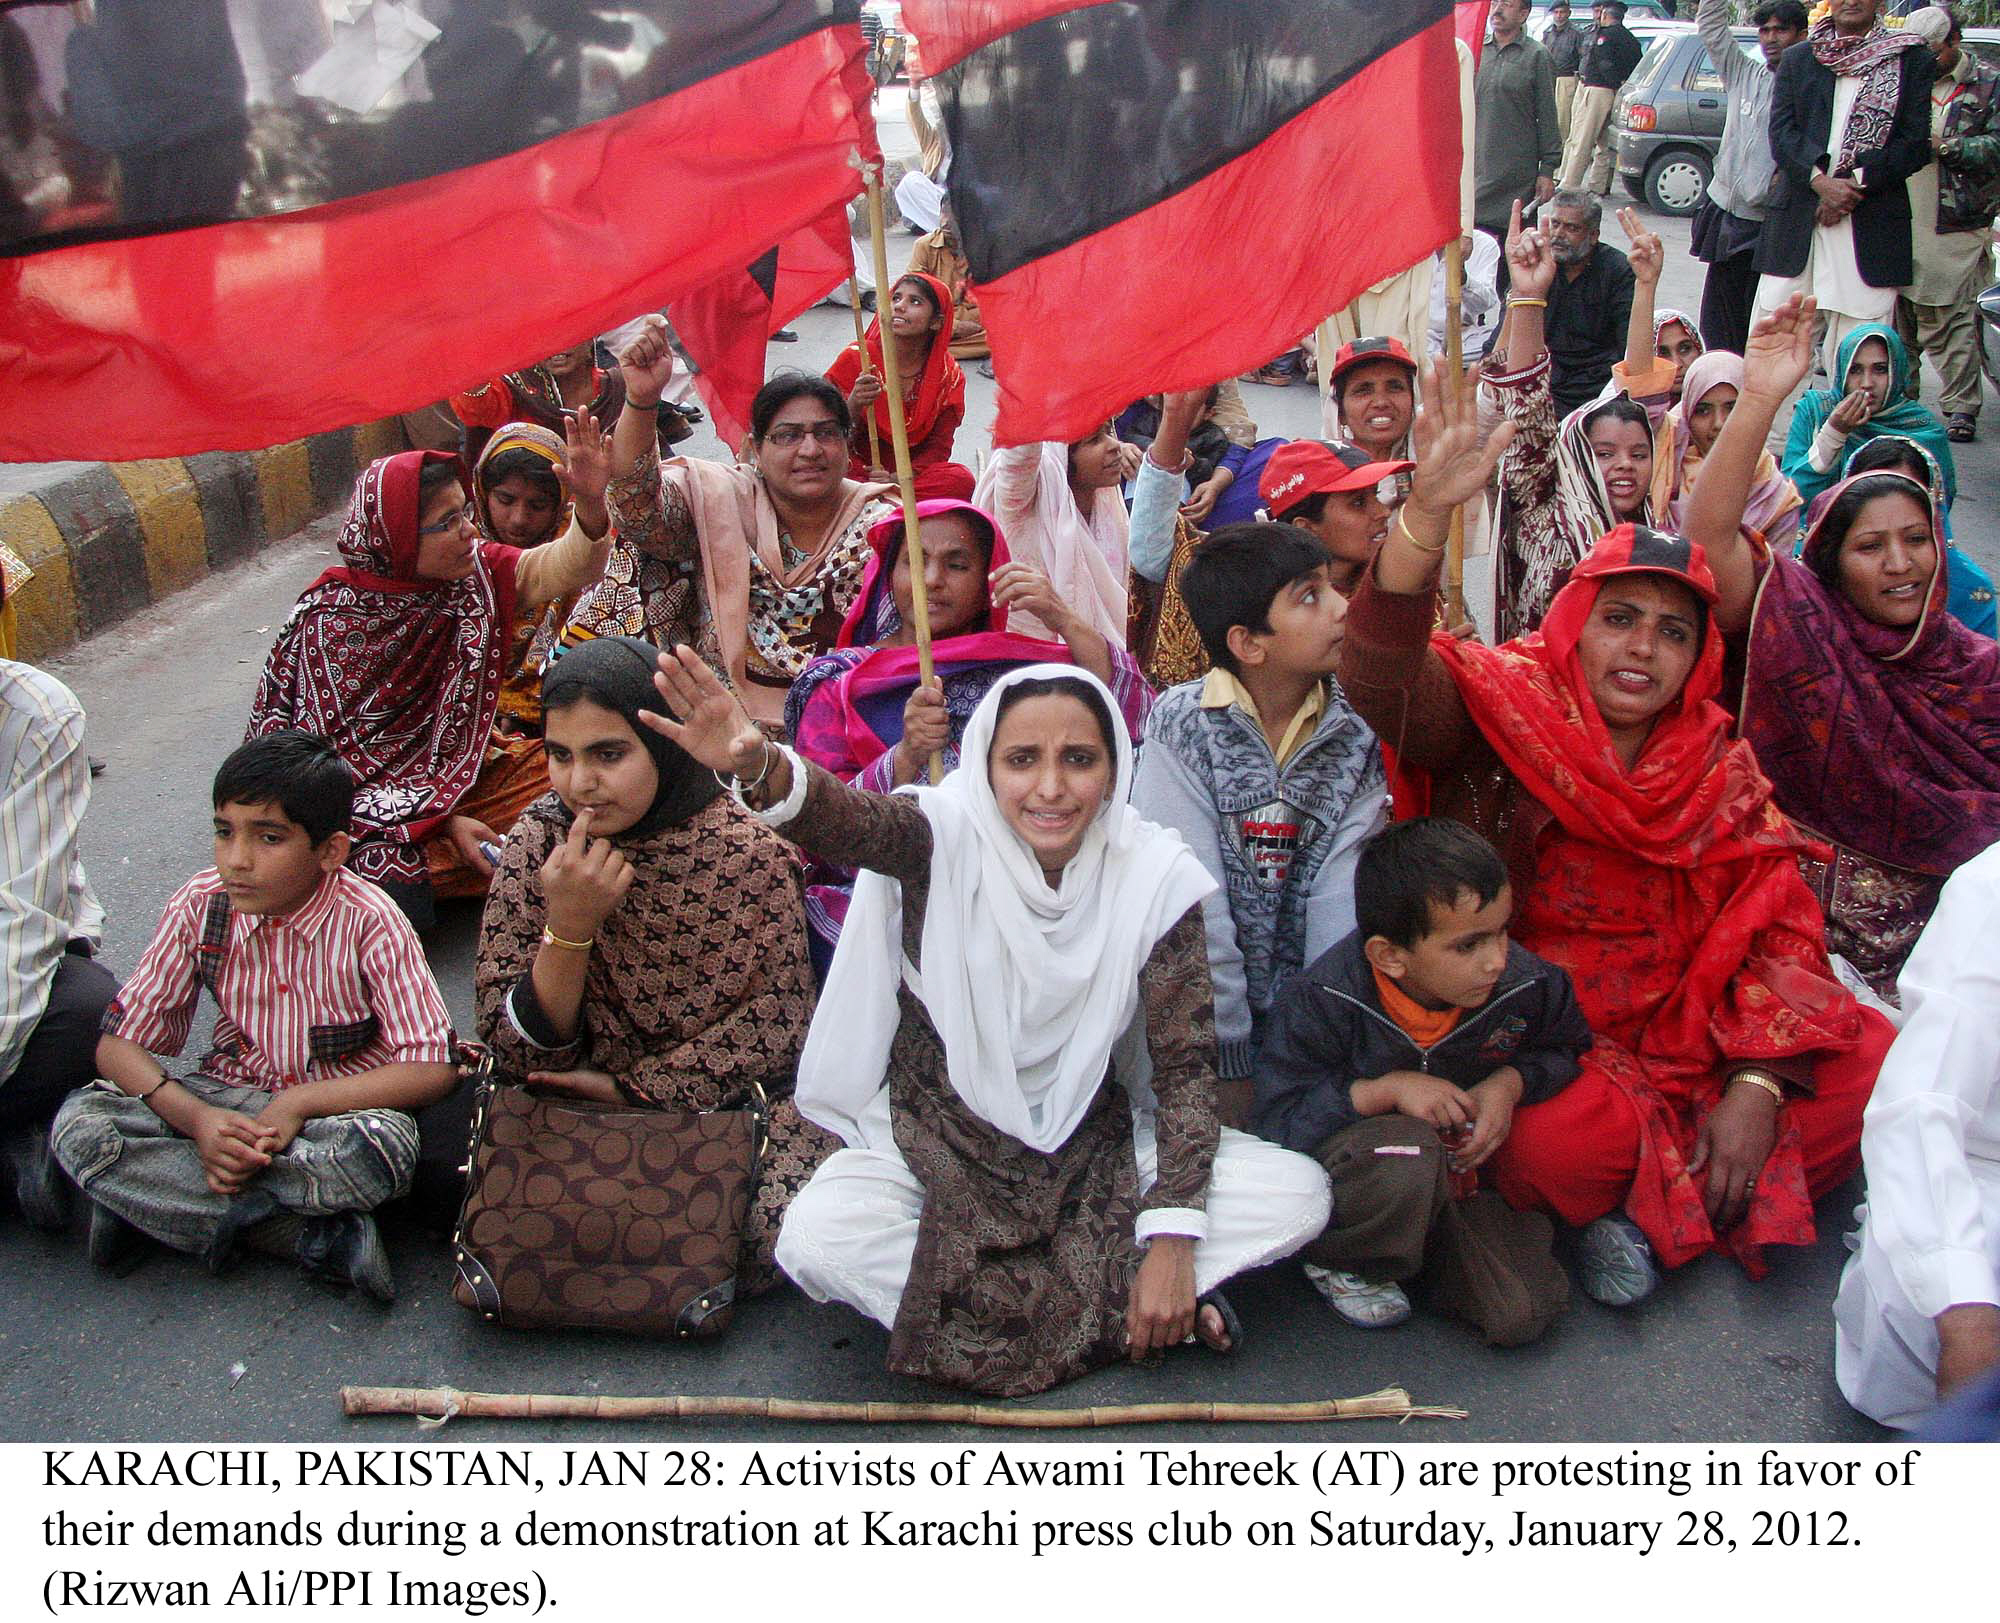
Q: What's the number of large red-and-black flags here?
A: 2